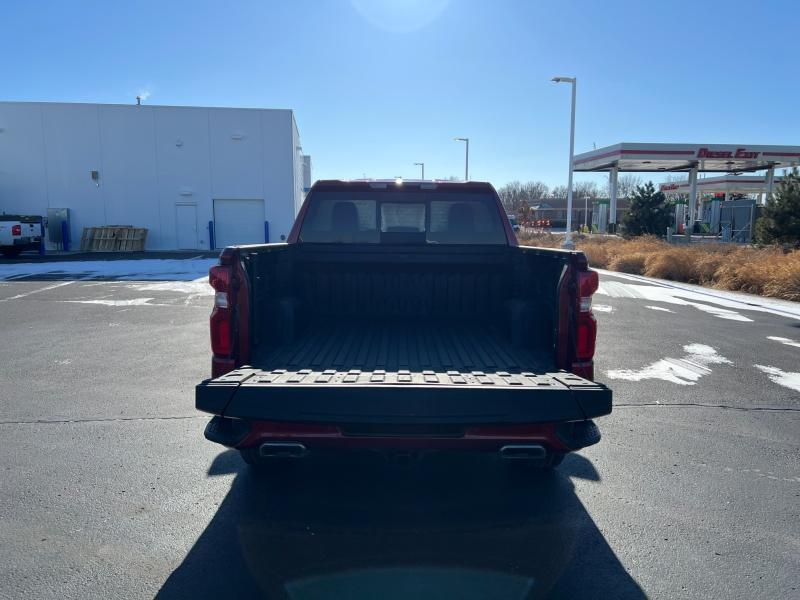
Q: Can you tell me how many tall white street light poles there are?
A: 3